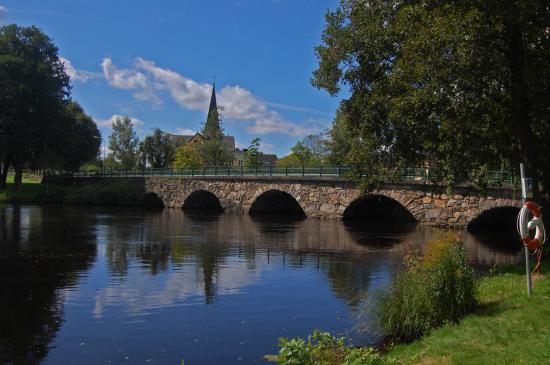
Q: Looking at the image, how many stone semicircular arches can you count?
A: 5